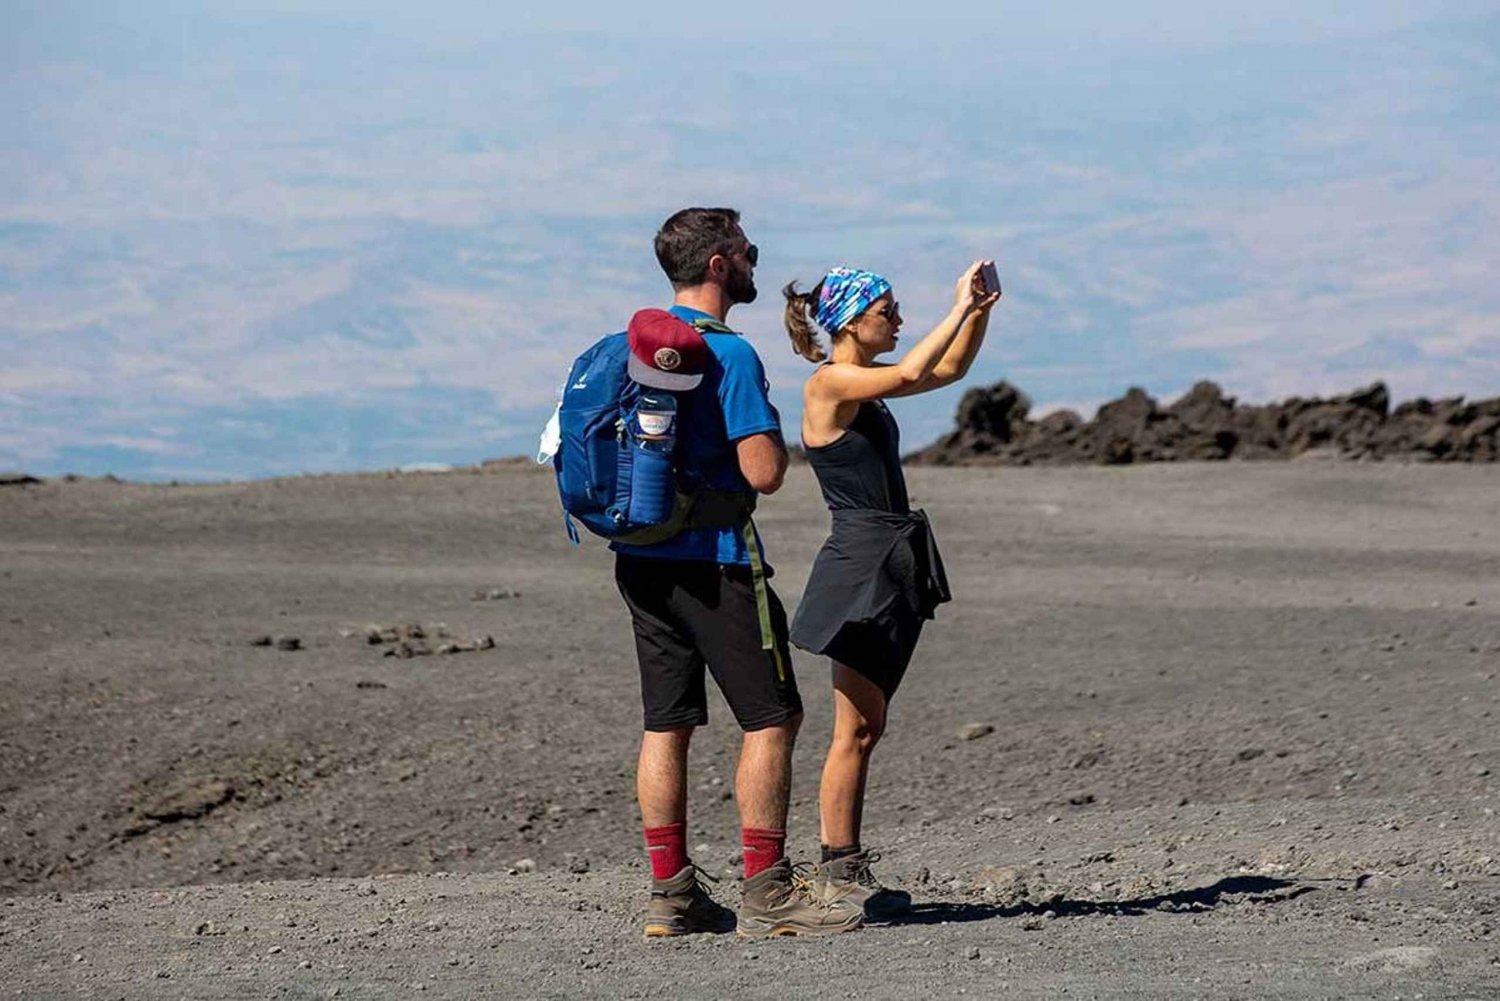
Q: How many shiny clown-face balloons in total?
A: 0